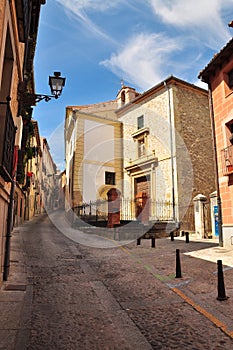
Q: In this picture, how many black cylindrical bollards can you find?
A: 6